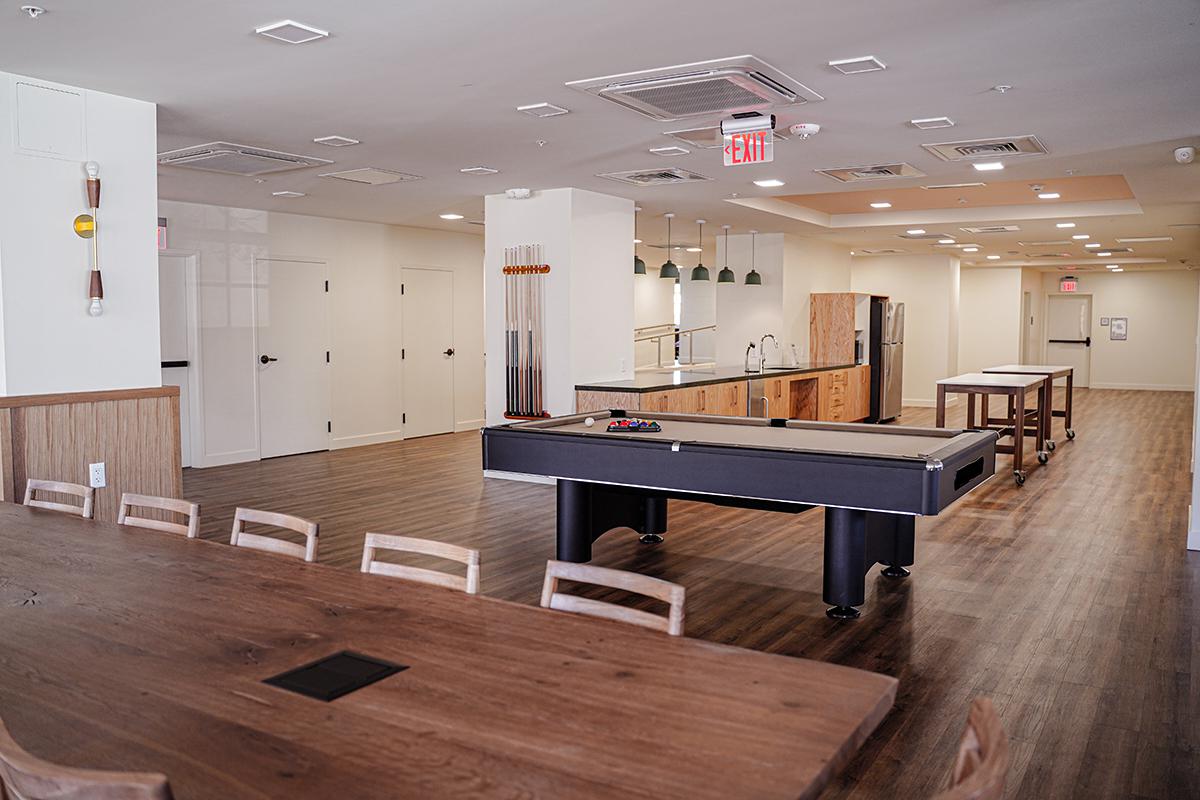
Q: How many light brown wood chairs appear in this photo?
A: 7